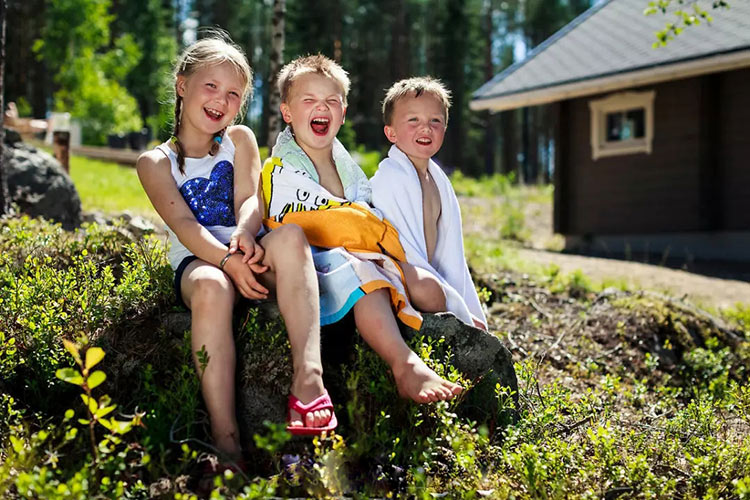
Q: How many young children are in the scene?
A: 3